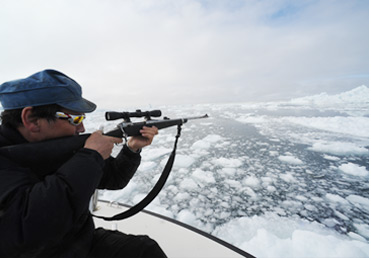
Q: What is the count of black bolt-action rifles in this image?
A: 1